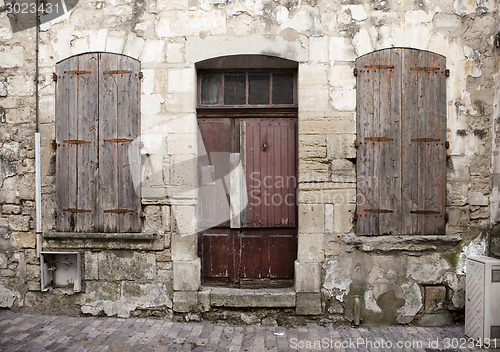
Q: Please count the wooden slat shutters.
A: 4